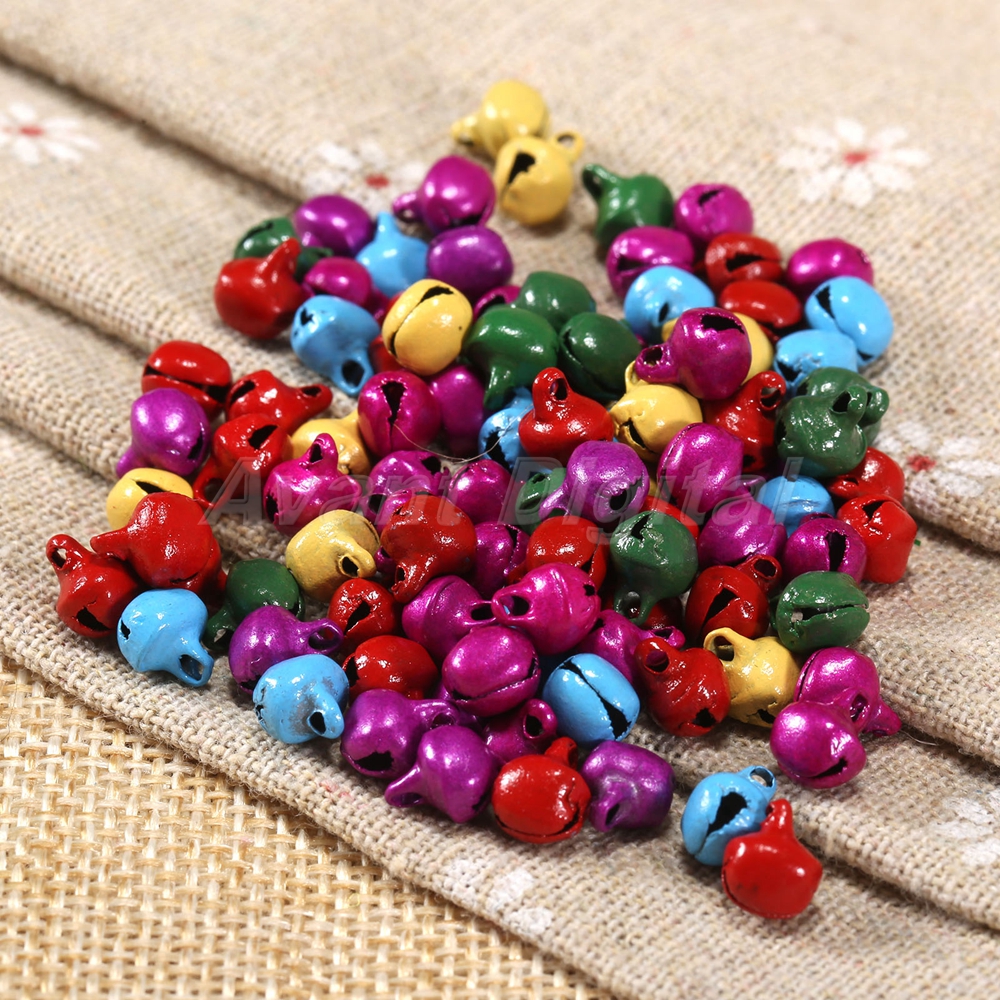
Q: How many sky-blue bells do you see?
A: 11